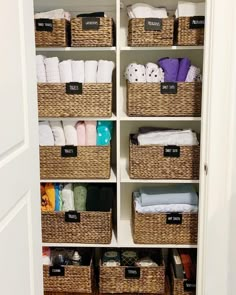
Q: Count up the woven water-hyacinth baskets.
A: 13